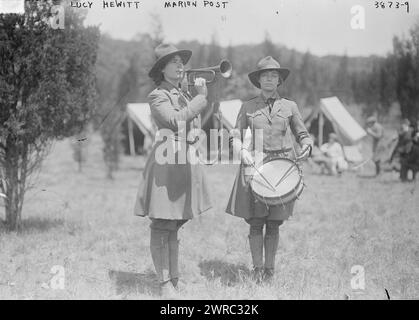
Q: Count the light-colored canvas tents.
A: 3